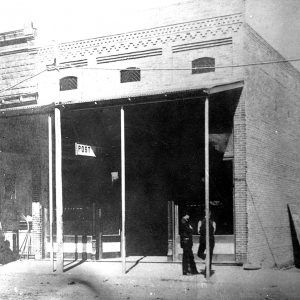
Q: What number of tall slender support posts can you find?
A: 4